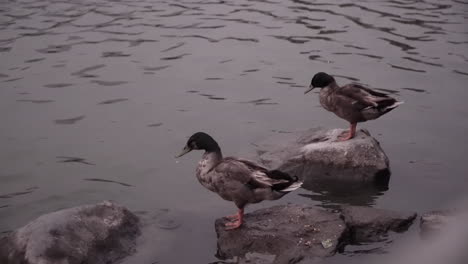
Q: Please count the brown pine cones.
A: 0